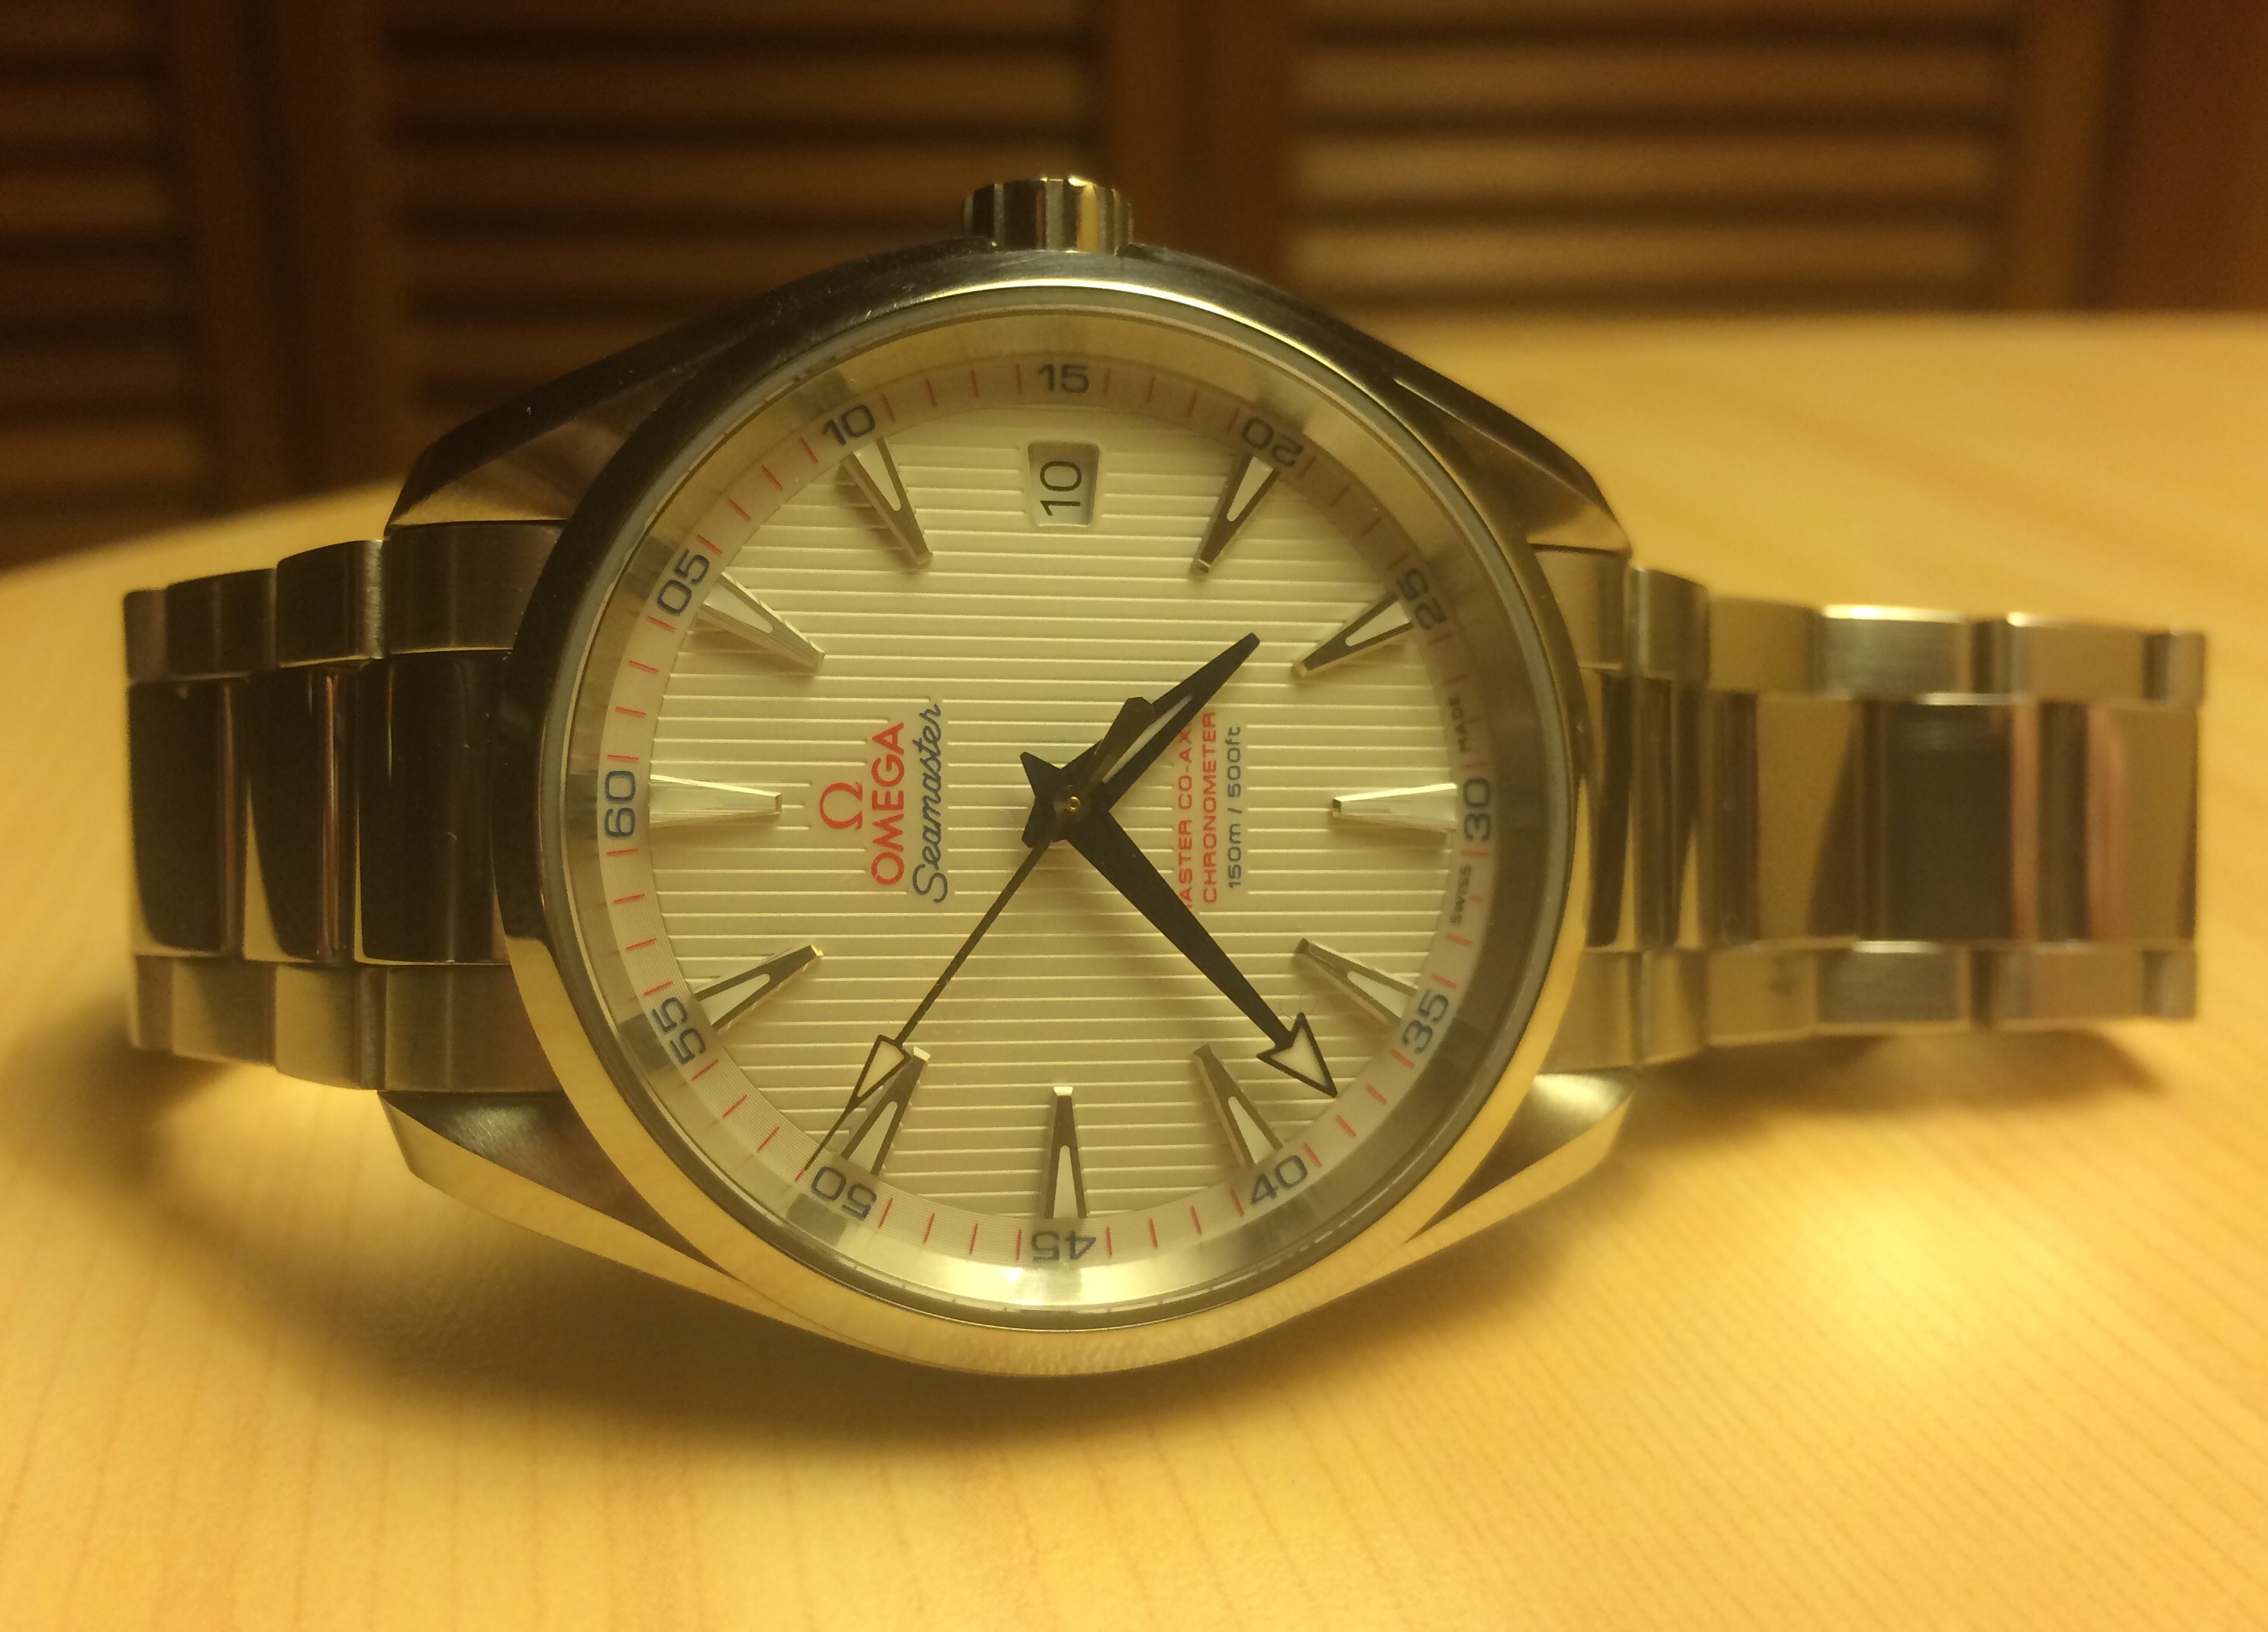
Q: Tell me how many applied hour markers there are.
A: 11